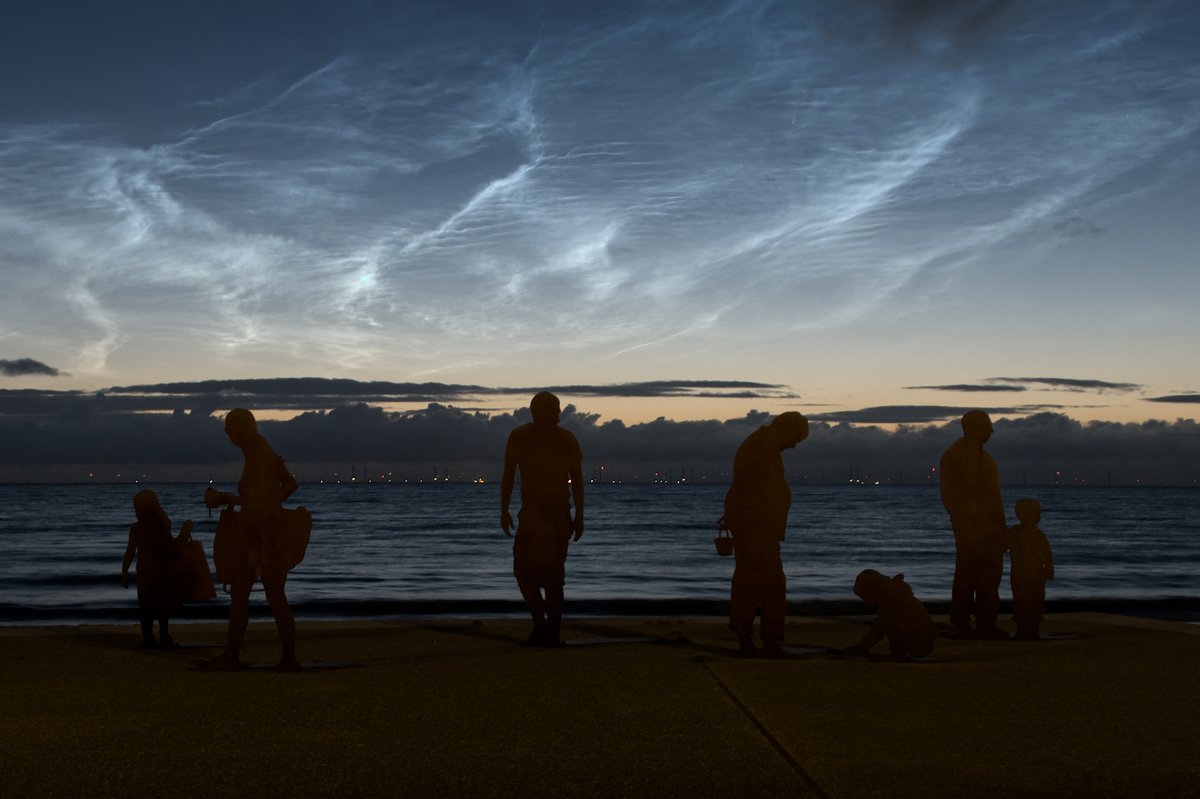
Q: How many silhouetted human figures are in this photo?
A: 7